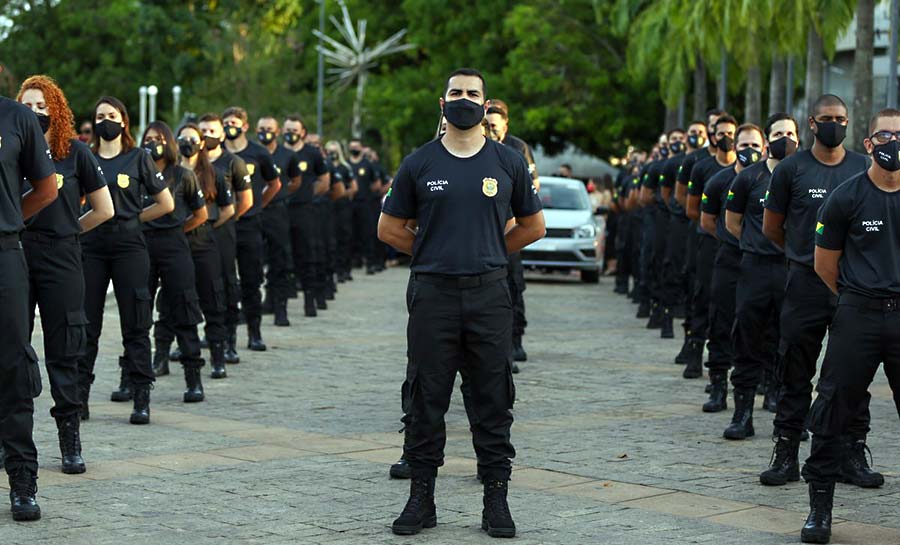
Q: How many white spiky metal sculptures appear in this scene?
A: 1